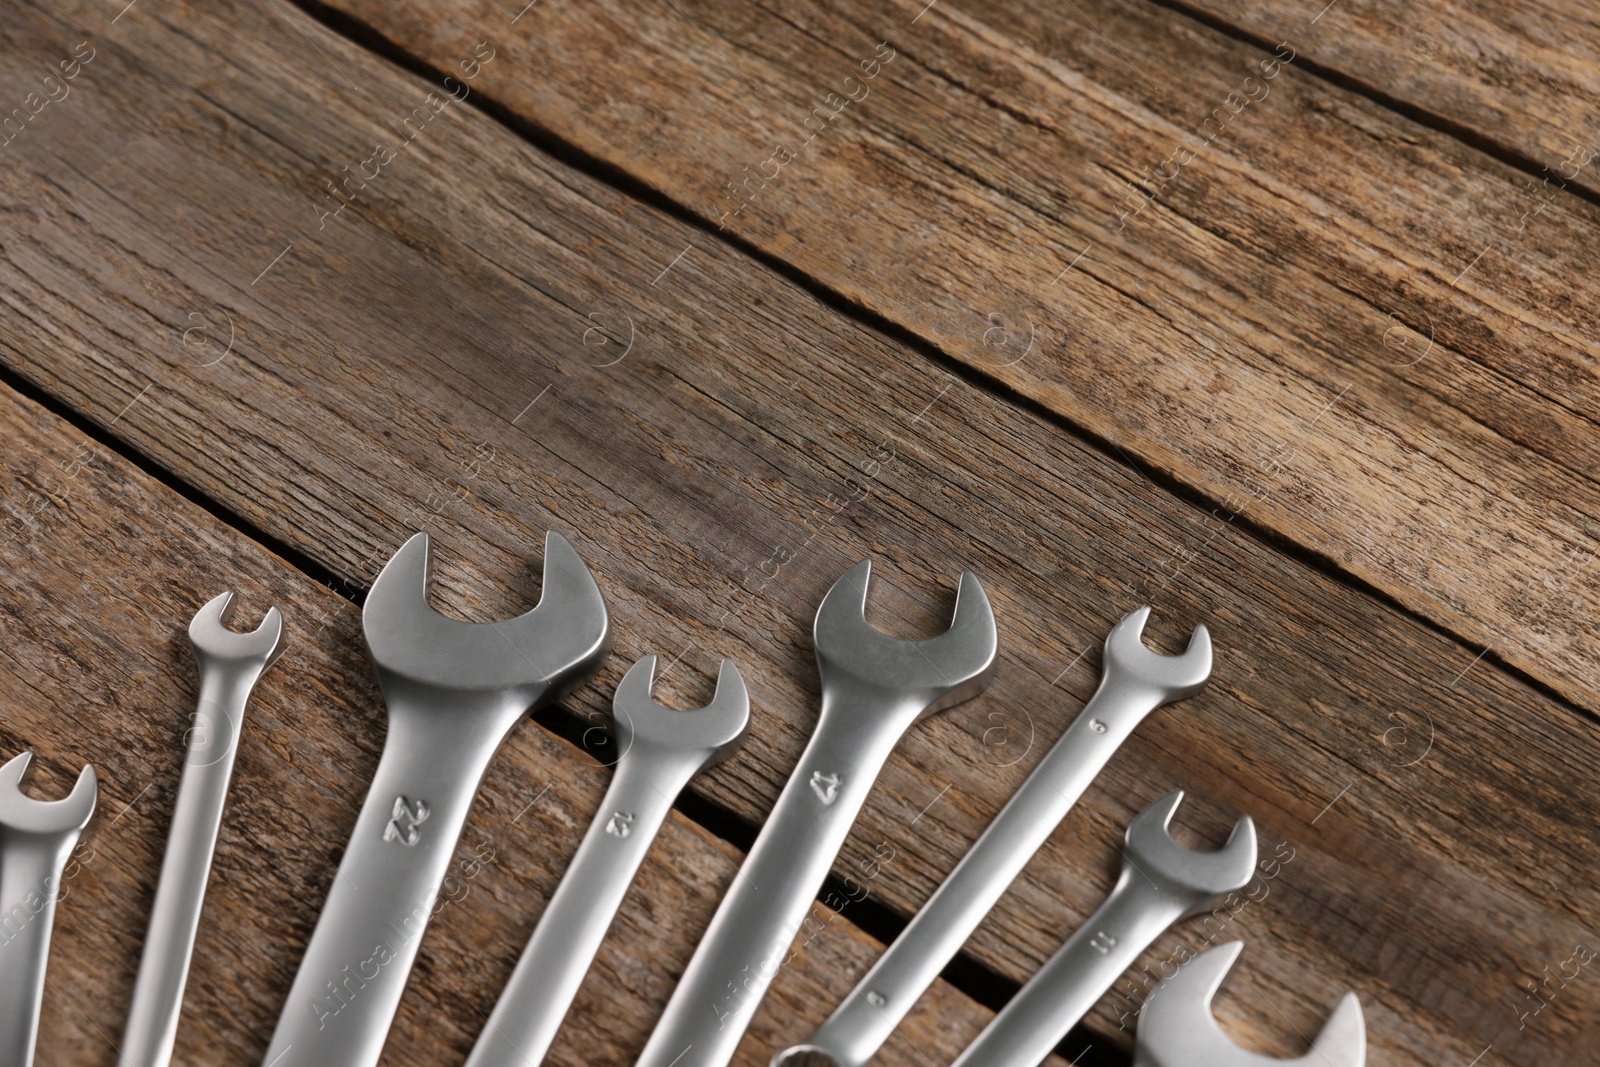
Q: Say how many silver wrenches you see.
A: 8